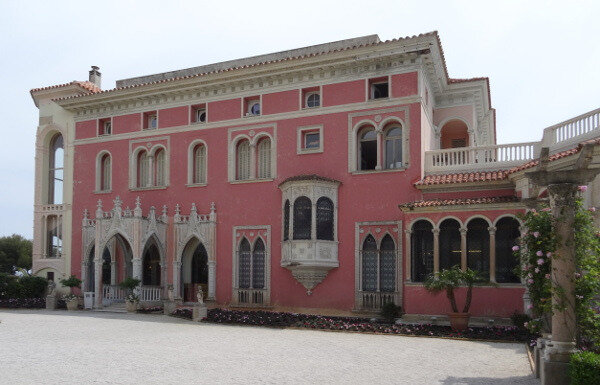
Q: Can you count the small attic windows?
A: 6